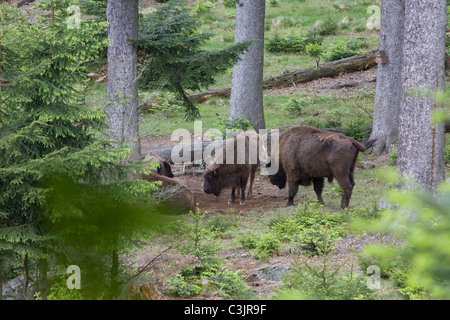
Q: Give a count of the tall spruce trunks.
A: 4